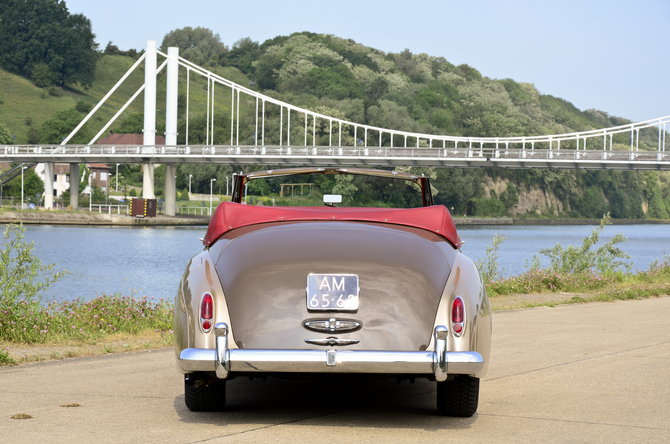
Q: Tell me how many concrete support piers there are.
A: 4